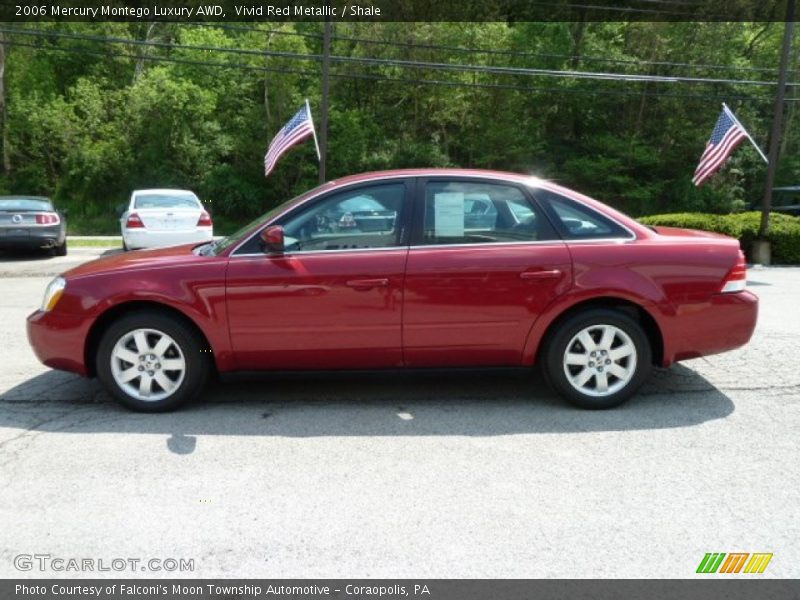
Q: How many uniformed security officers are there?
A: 0